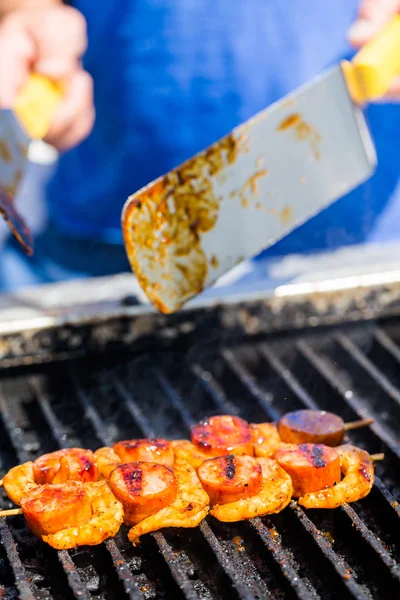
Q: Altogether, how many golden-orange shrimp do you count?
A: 8